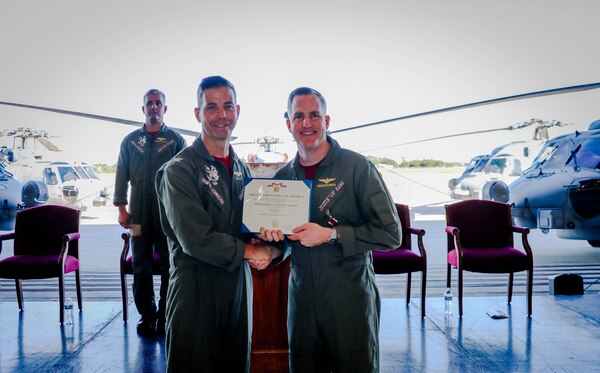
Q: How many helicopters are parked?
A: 5